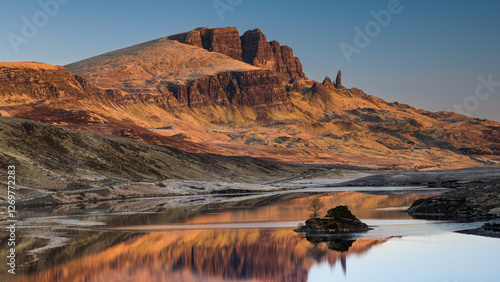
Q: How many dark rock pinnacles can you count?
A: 2